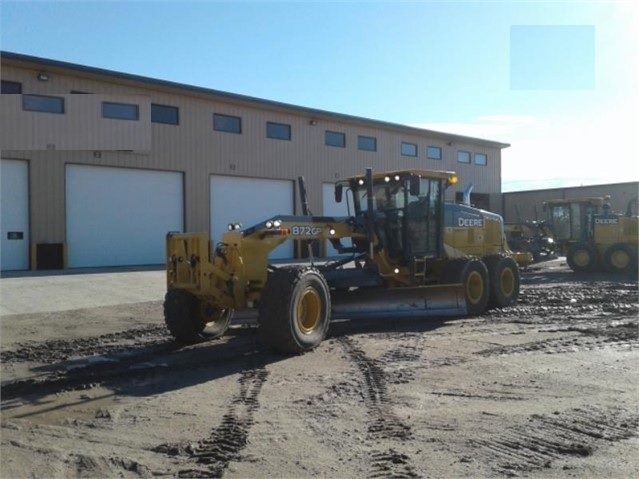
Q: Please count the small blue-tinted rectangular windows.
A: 12